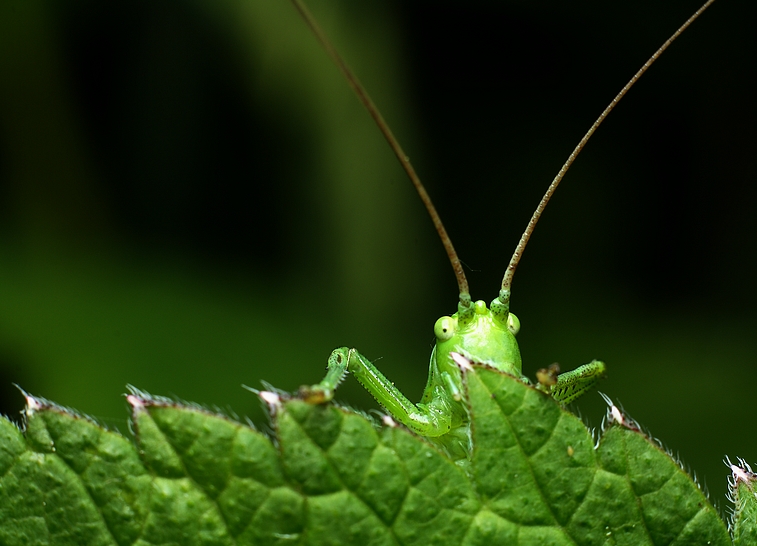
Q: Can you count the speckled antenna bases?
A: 2